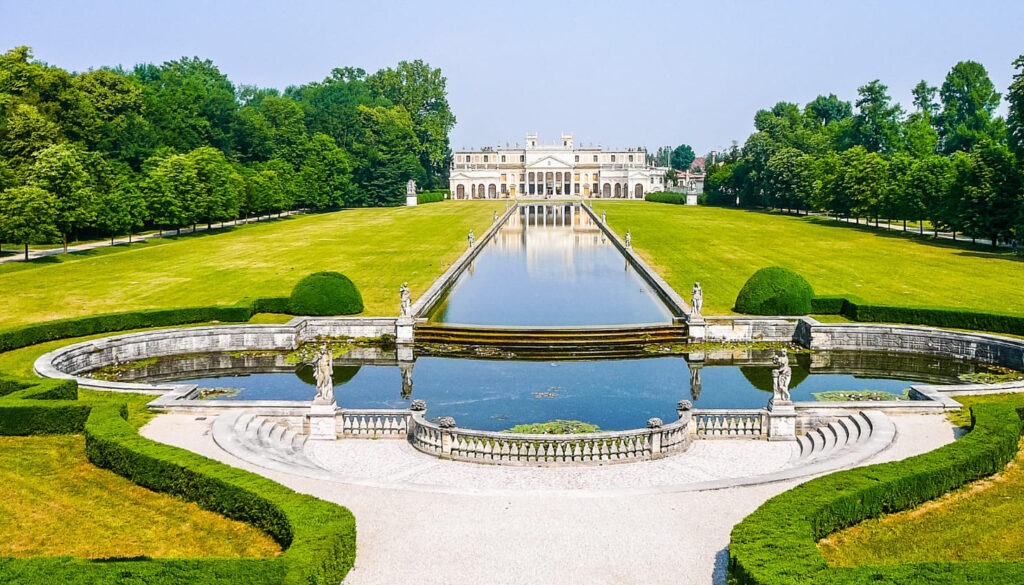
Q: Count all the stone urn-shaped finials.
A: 4